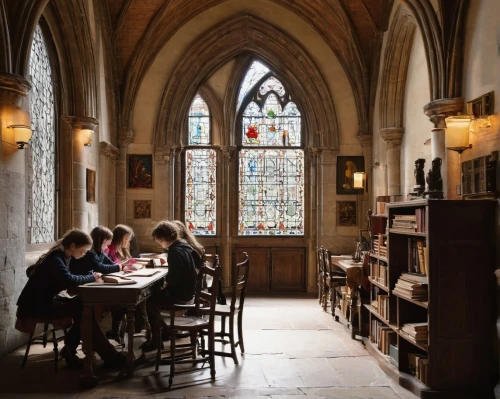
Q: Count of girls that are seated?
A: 5